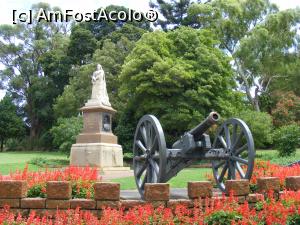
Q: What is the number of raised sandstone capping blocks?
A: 8